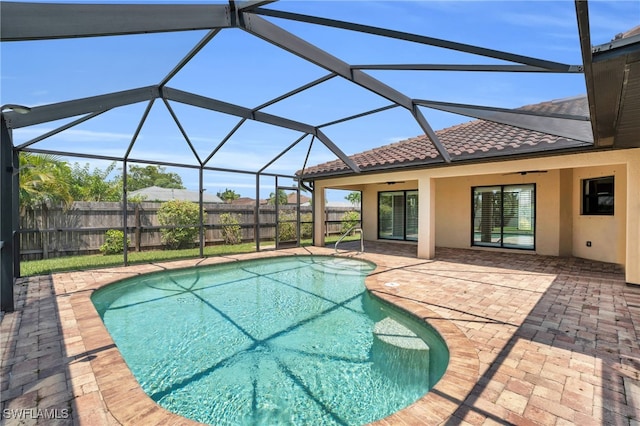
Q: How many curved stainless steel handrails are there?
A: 1